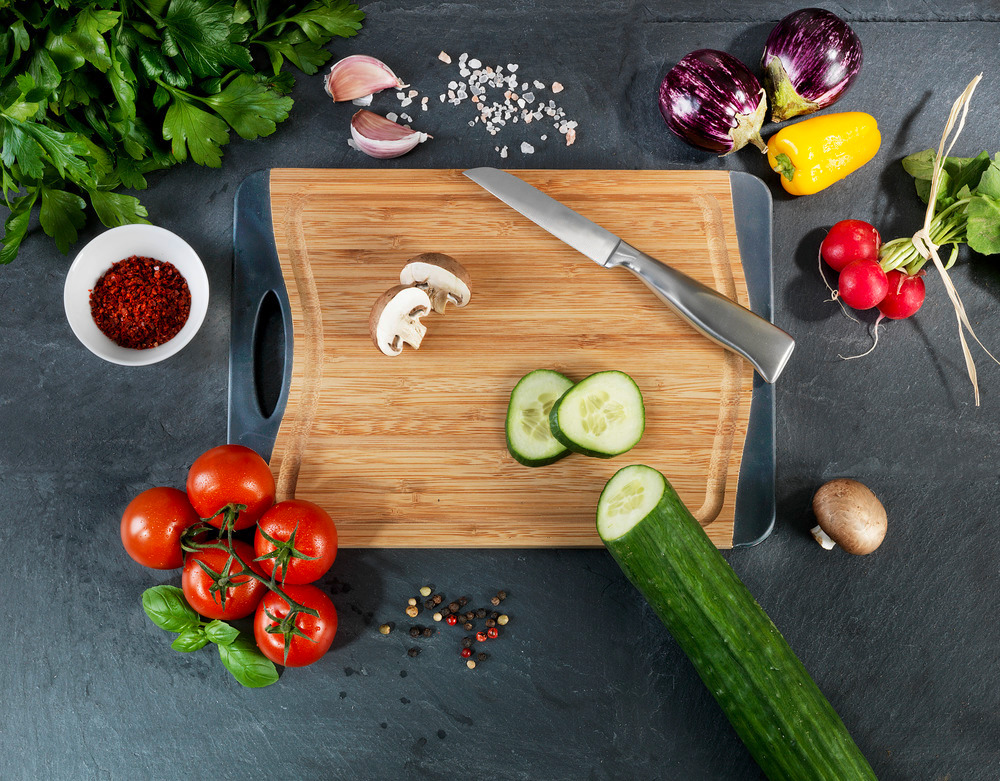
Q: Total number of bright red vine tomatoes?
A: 5